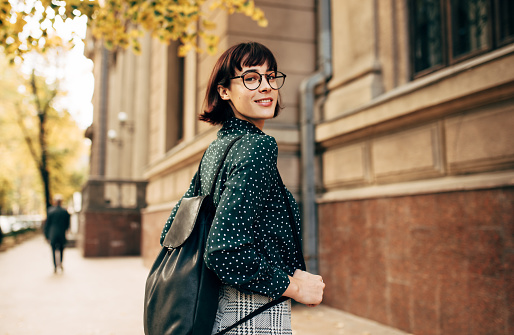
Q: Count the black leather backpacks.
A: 1